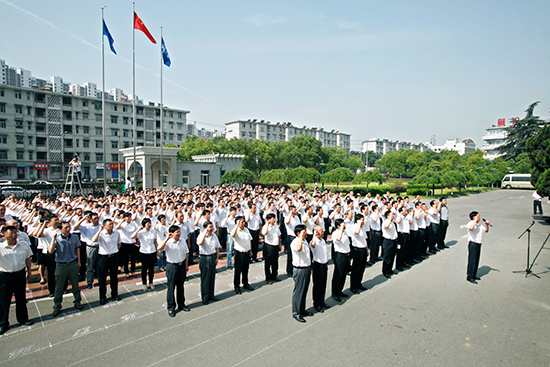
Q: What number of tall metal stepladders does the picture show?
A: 1